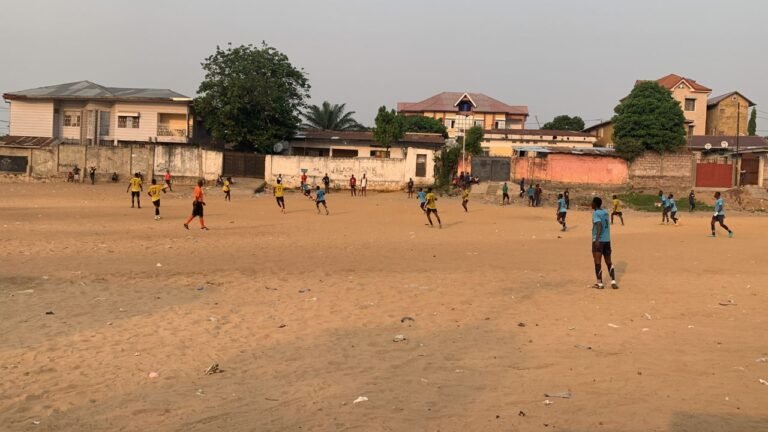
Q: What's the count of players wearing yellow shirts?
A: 7